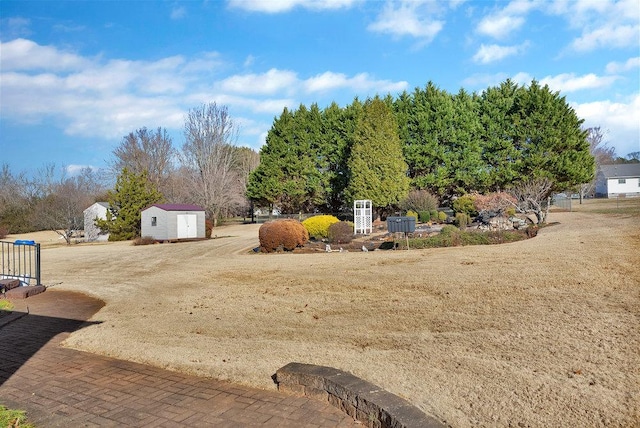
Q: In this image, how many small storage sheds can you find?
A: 2